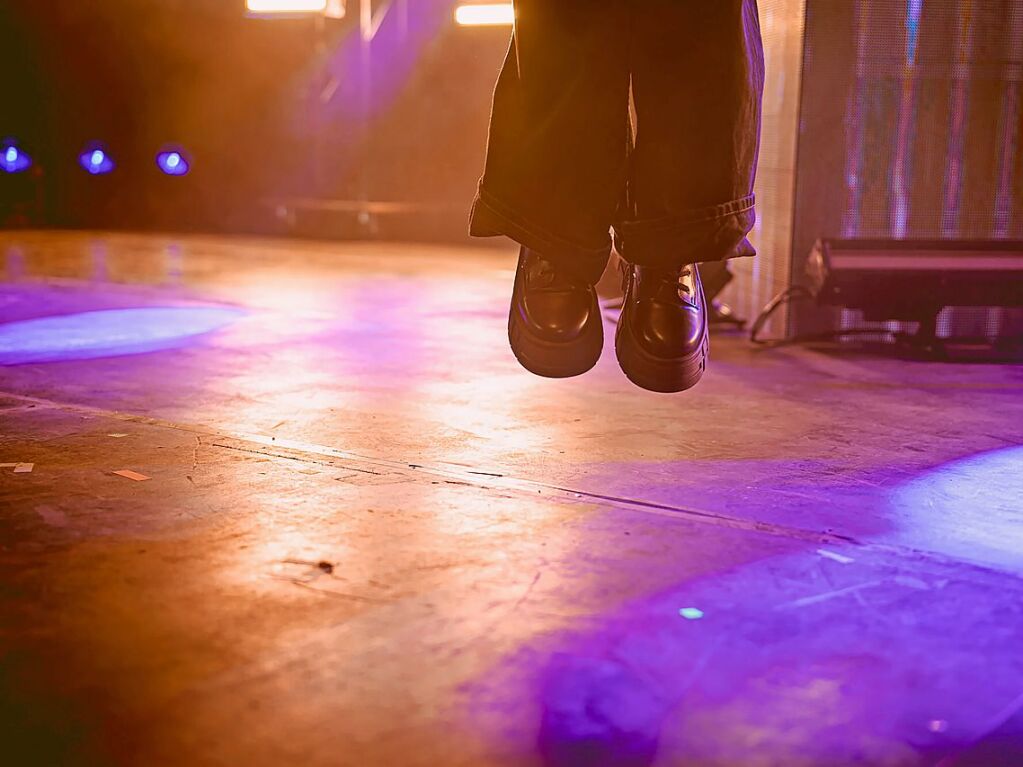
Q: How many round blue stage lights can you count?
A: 3